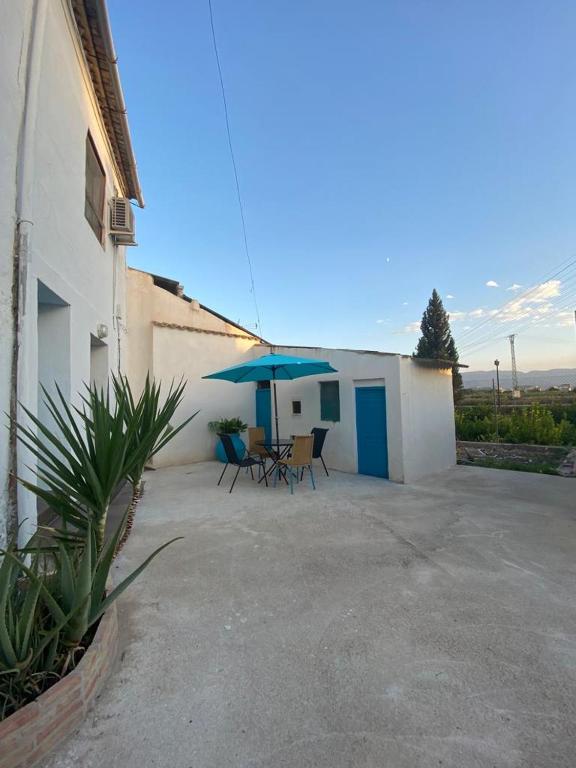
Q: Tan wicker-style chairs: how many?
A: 2